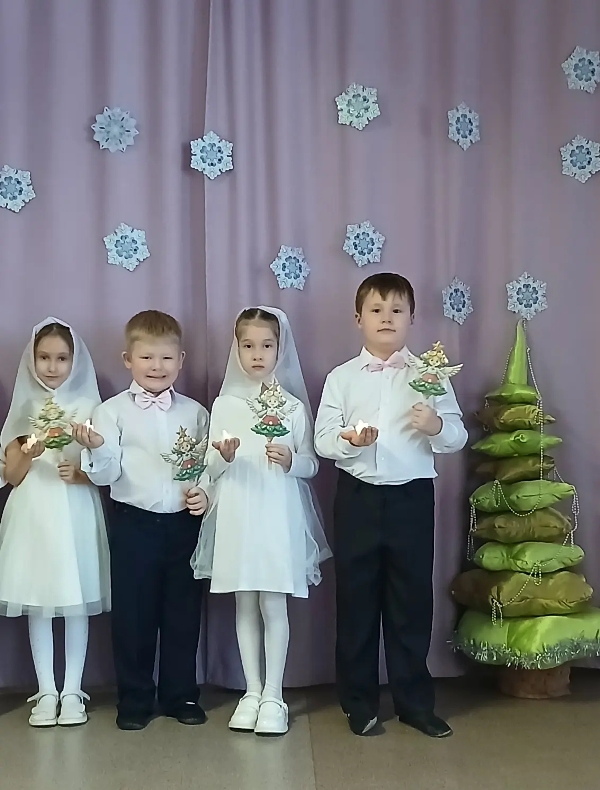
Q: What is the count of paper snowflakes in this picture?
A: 12